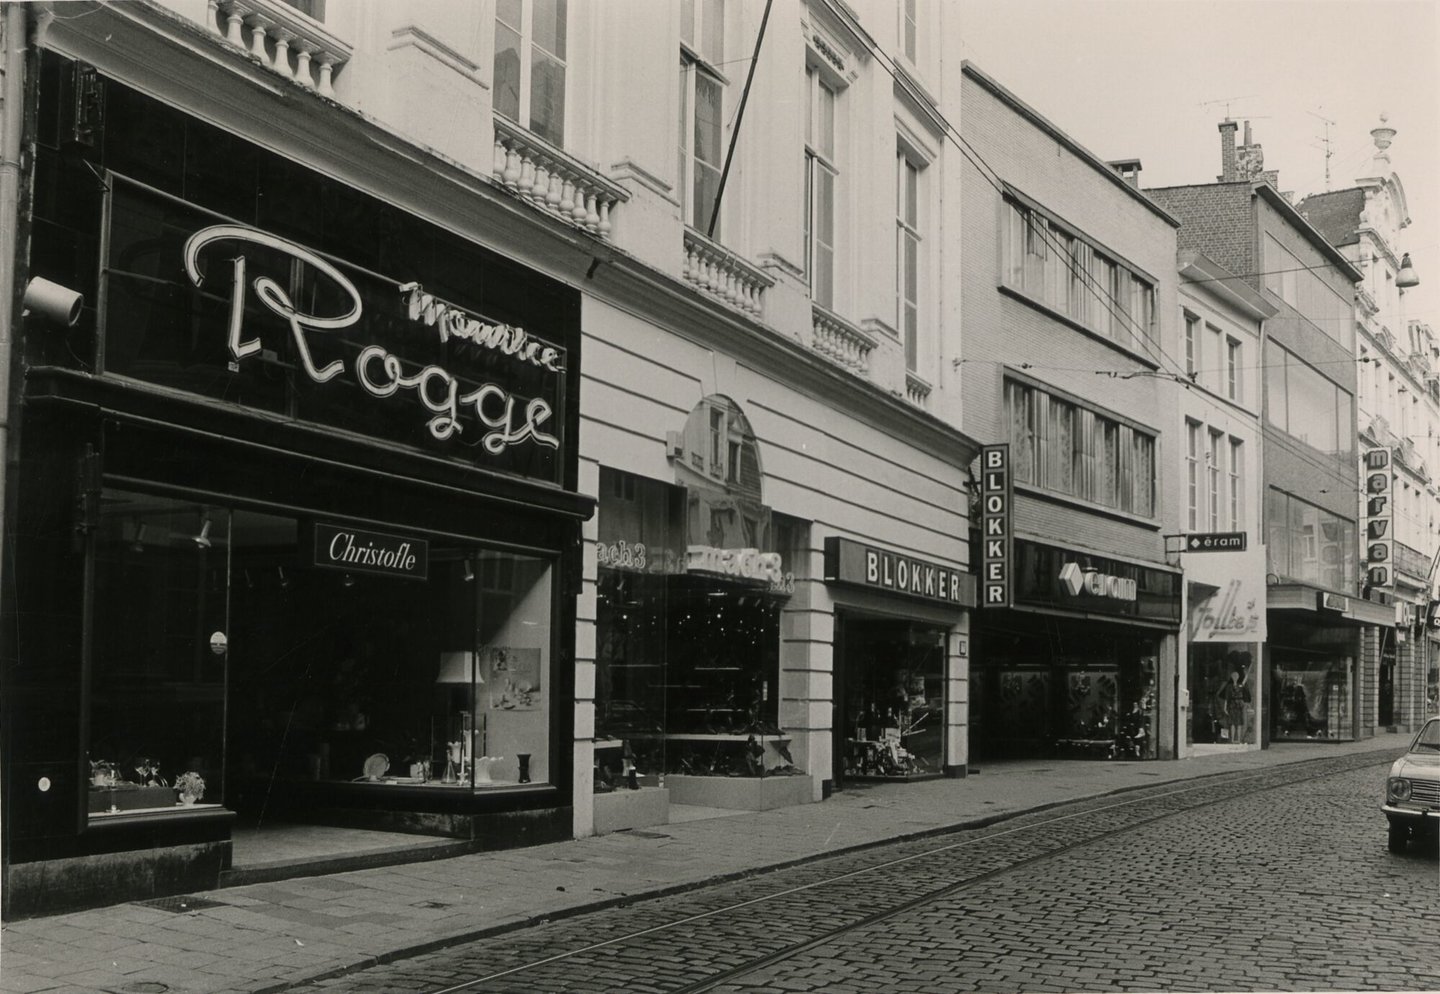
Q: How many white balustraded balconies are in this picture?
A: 5